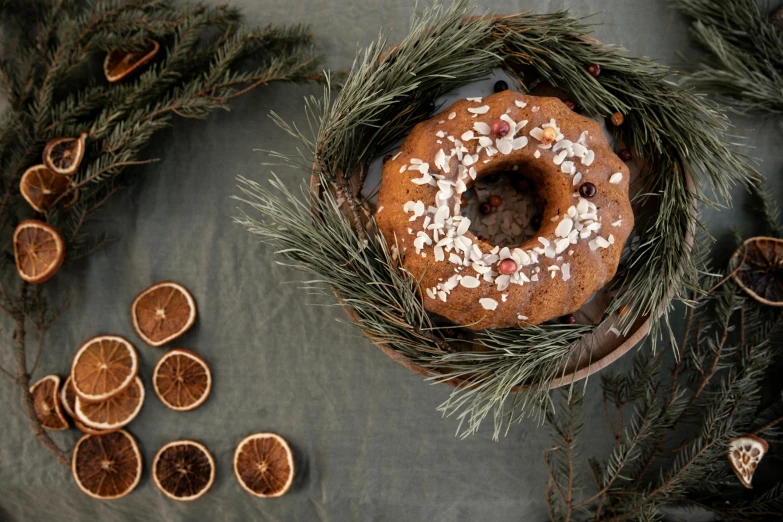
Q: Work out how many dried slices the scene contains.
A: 15